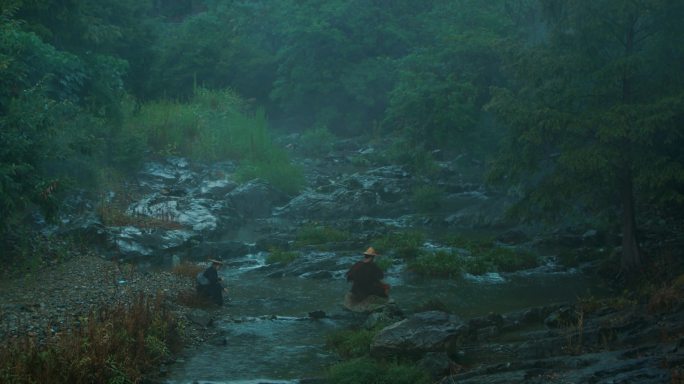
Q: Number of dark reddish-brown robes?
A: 1